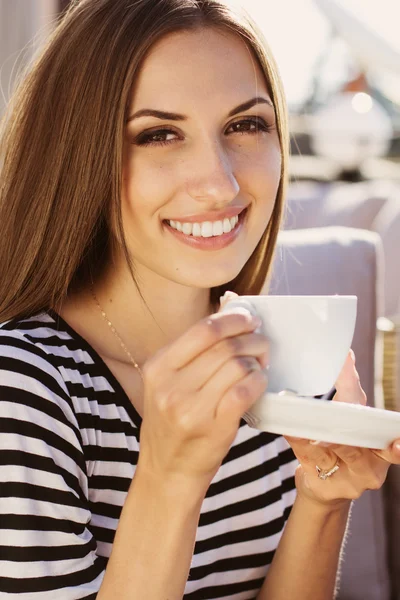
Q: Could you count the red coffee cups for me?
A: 0